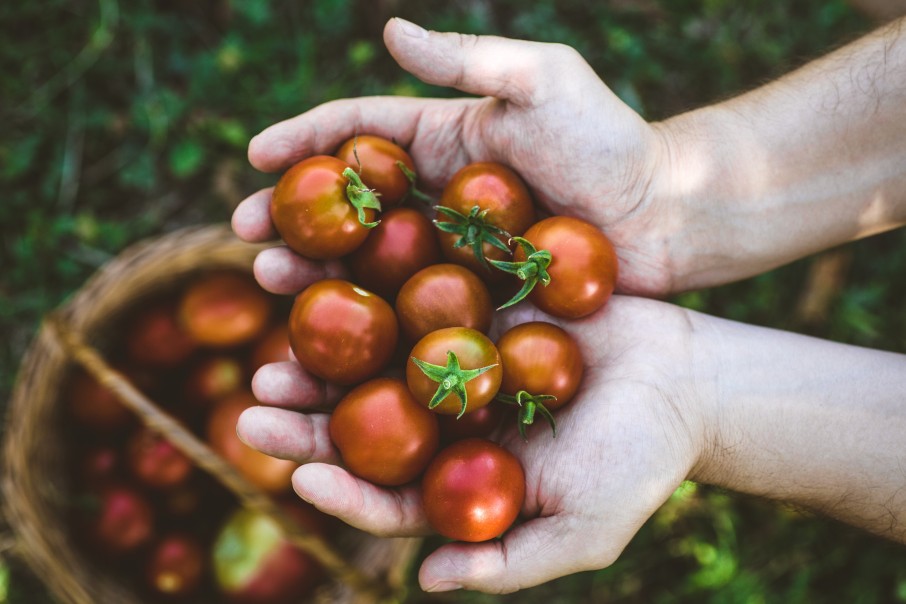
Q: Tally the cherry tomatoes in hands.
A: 12